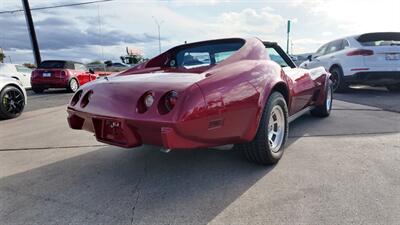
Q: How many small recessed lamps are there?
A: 4